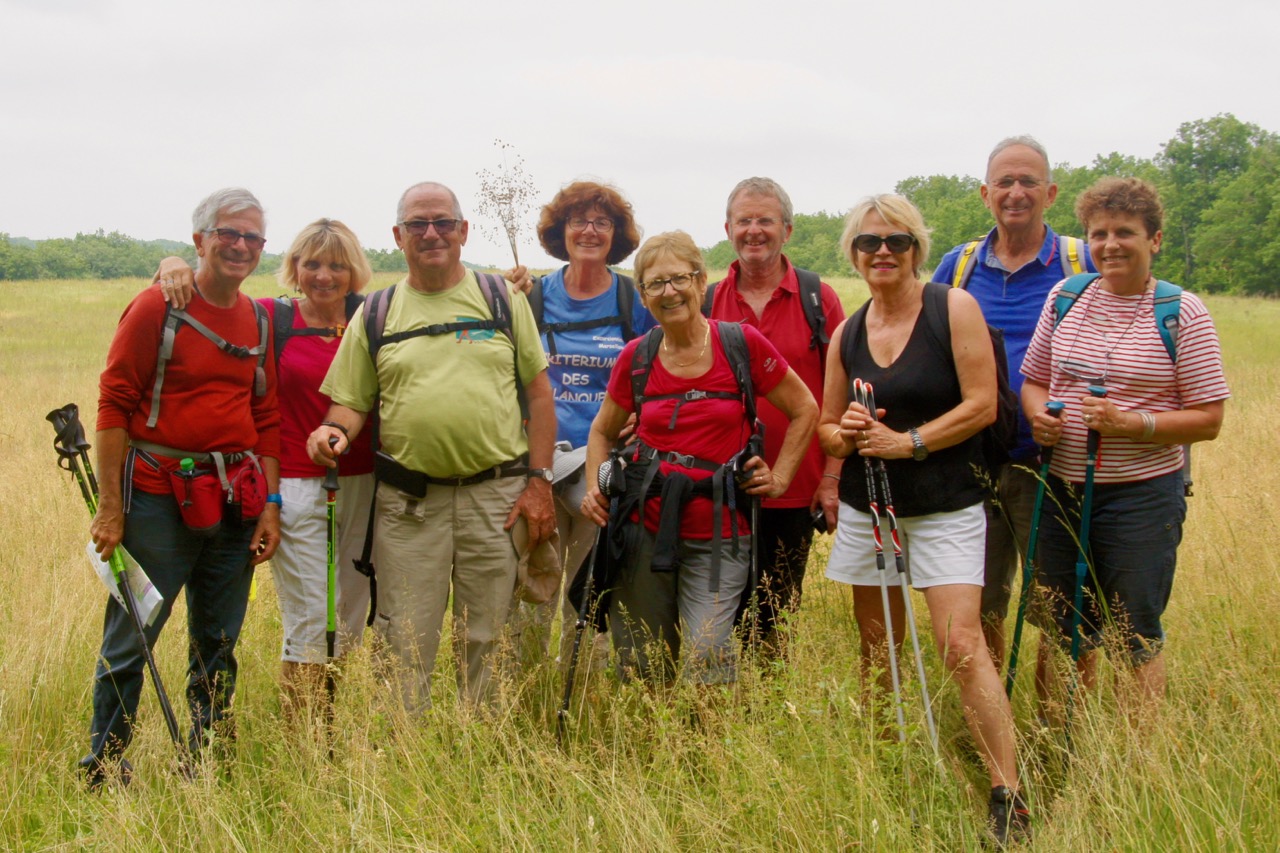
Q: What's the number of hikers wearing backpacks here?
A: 9